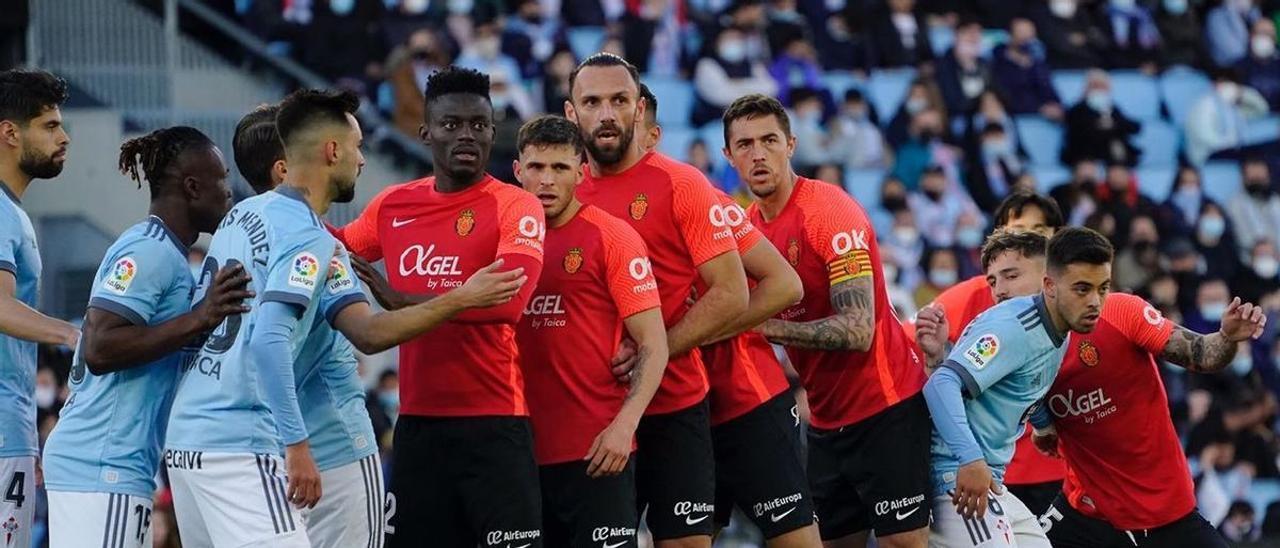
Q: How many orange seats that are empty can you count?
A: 0